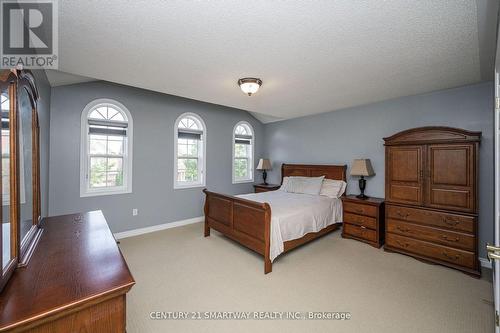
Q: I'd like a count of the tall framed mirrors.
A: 2